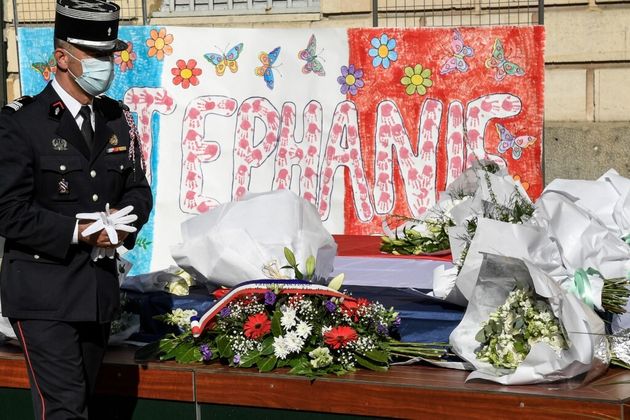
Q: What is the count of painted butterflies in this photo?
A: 7